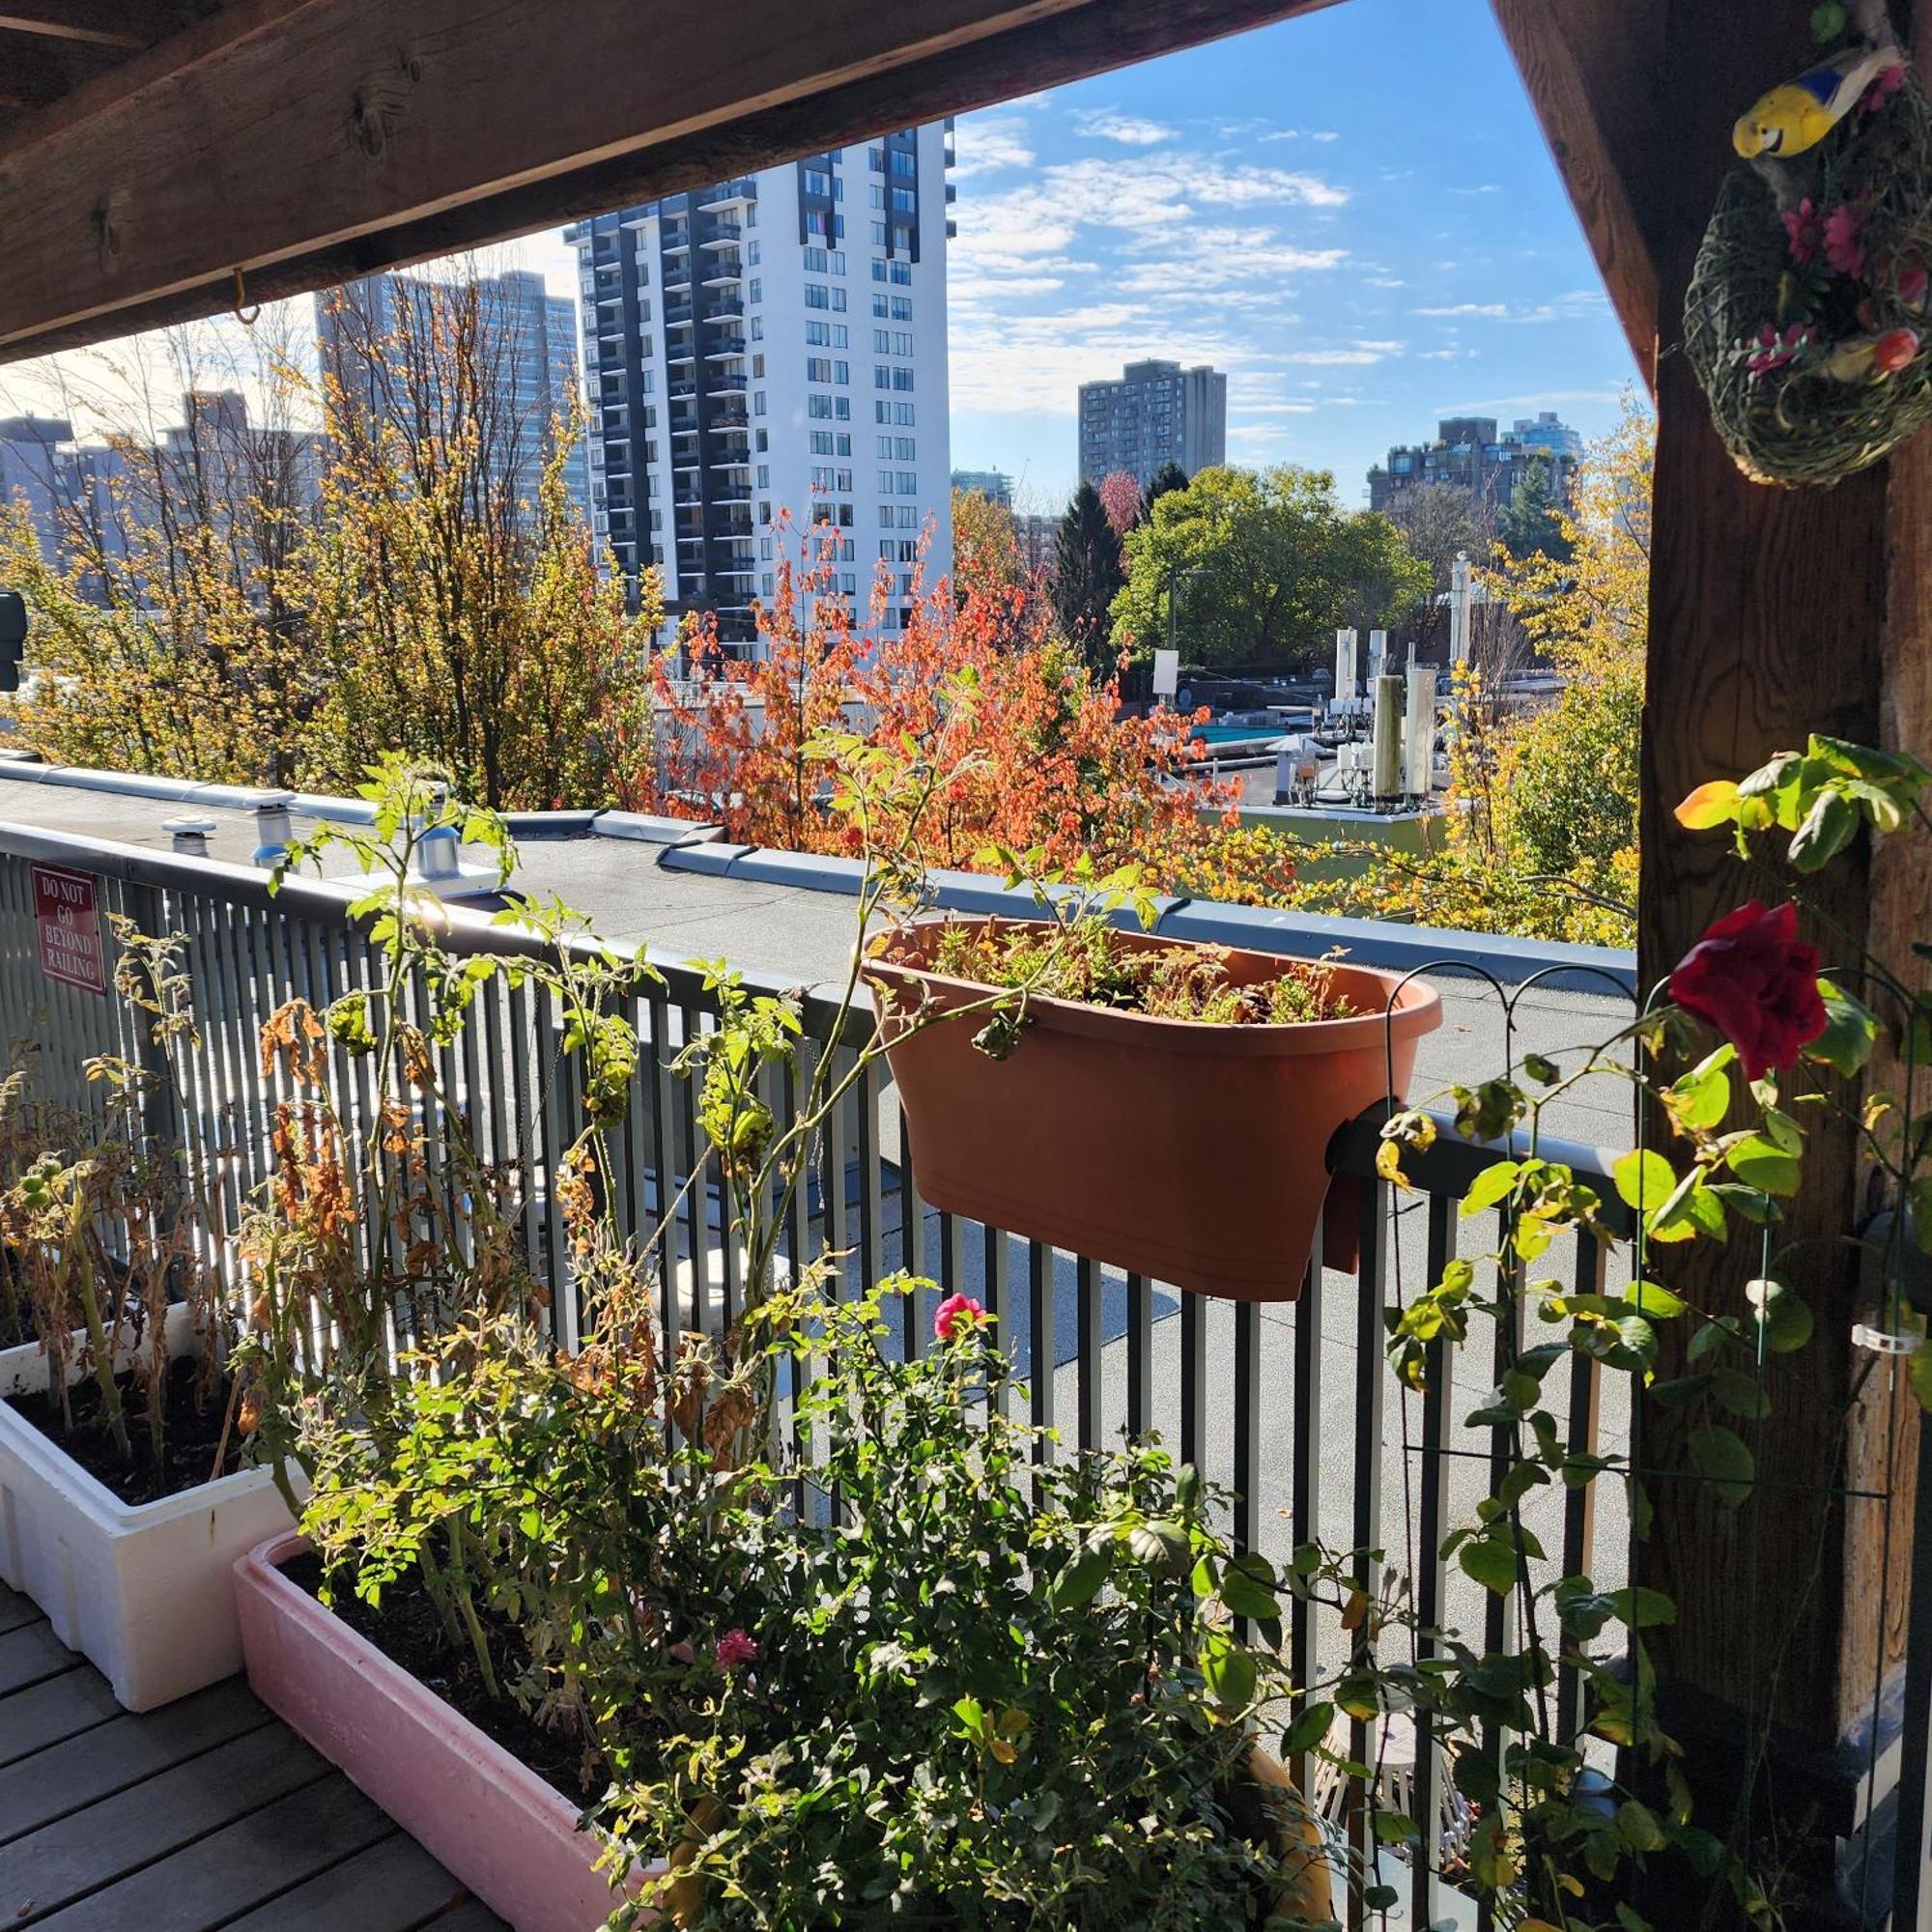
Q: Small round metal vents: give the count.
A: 3